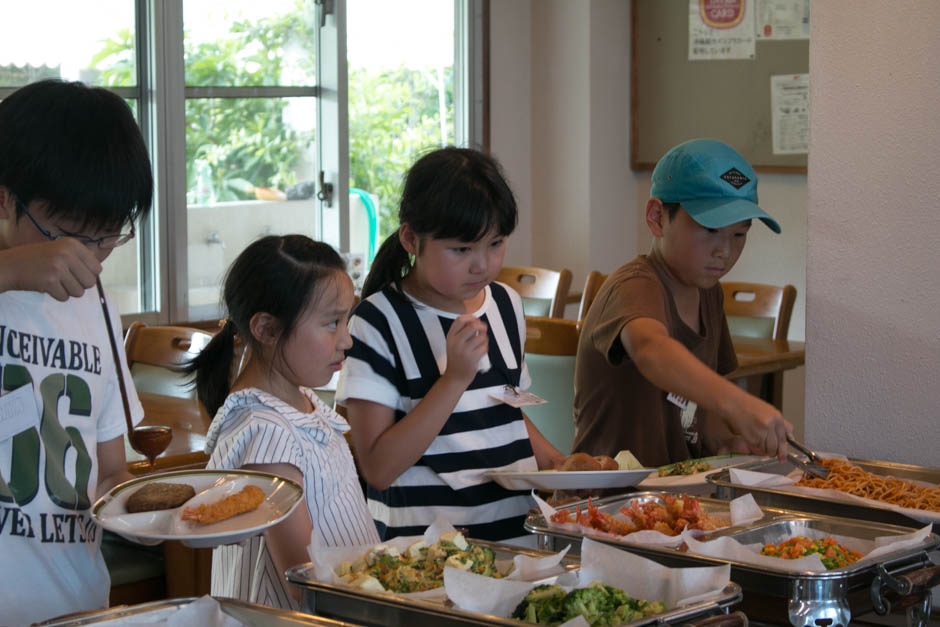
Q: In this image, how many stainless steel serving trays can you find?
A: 4